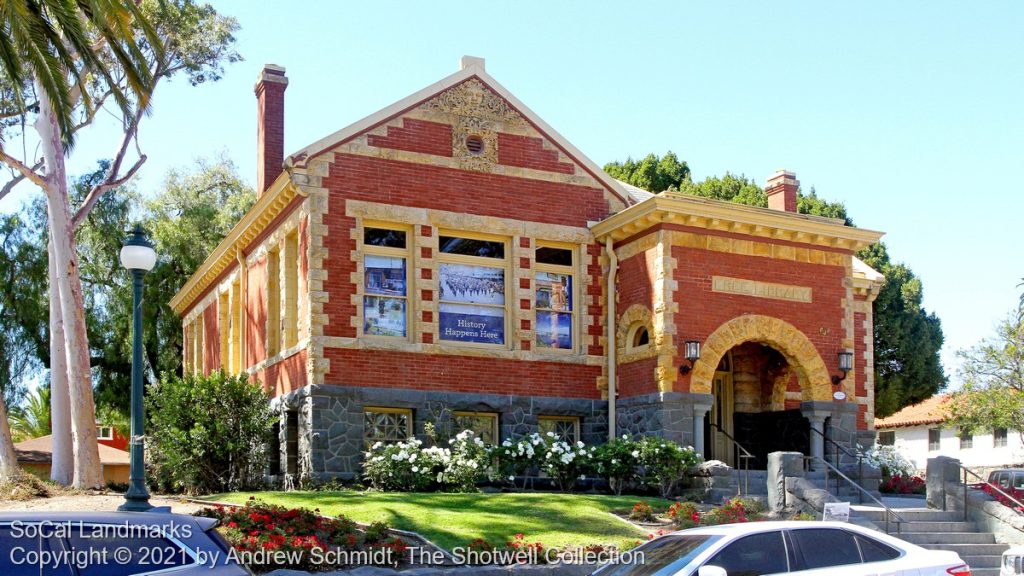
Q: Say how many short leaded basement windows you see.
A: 3